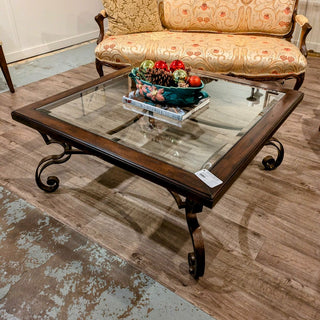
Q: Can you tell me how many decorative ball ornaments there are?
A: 5